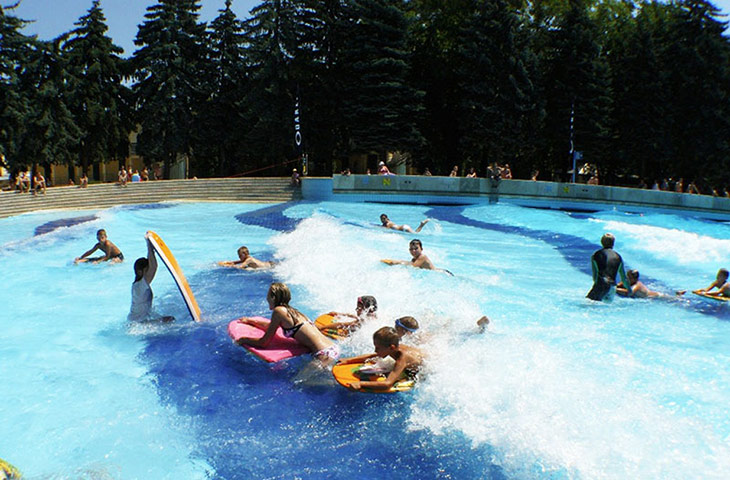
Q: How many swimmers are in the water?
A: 12